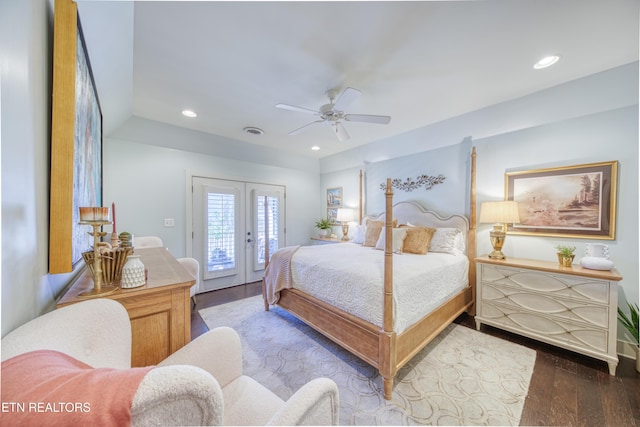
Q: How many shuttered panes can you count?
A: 2